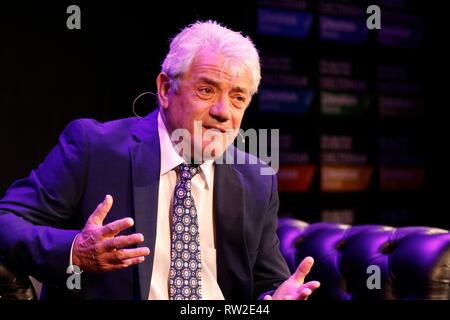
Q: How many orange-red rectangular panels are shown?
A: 3